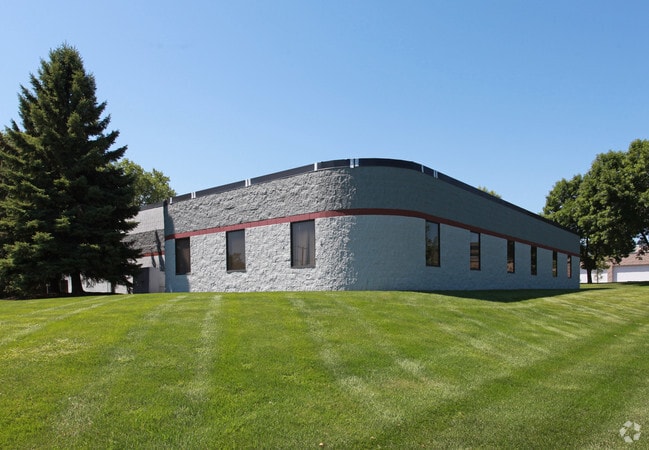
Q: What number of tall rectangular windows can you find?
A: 9